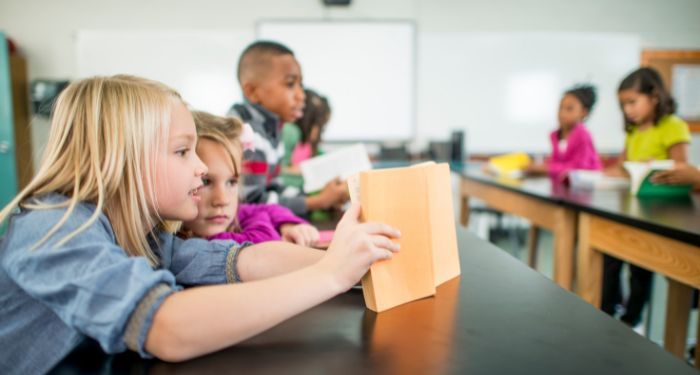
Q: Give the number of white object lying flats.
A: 1